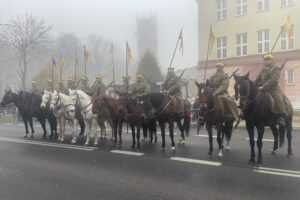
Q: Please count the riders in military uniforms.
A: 11